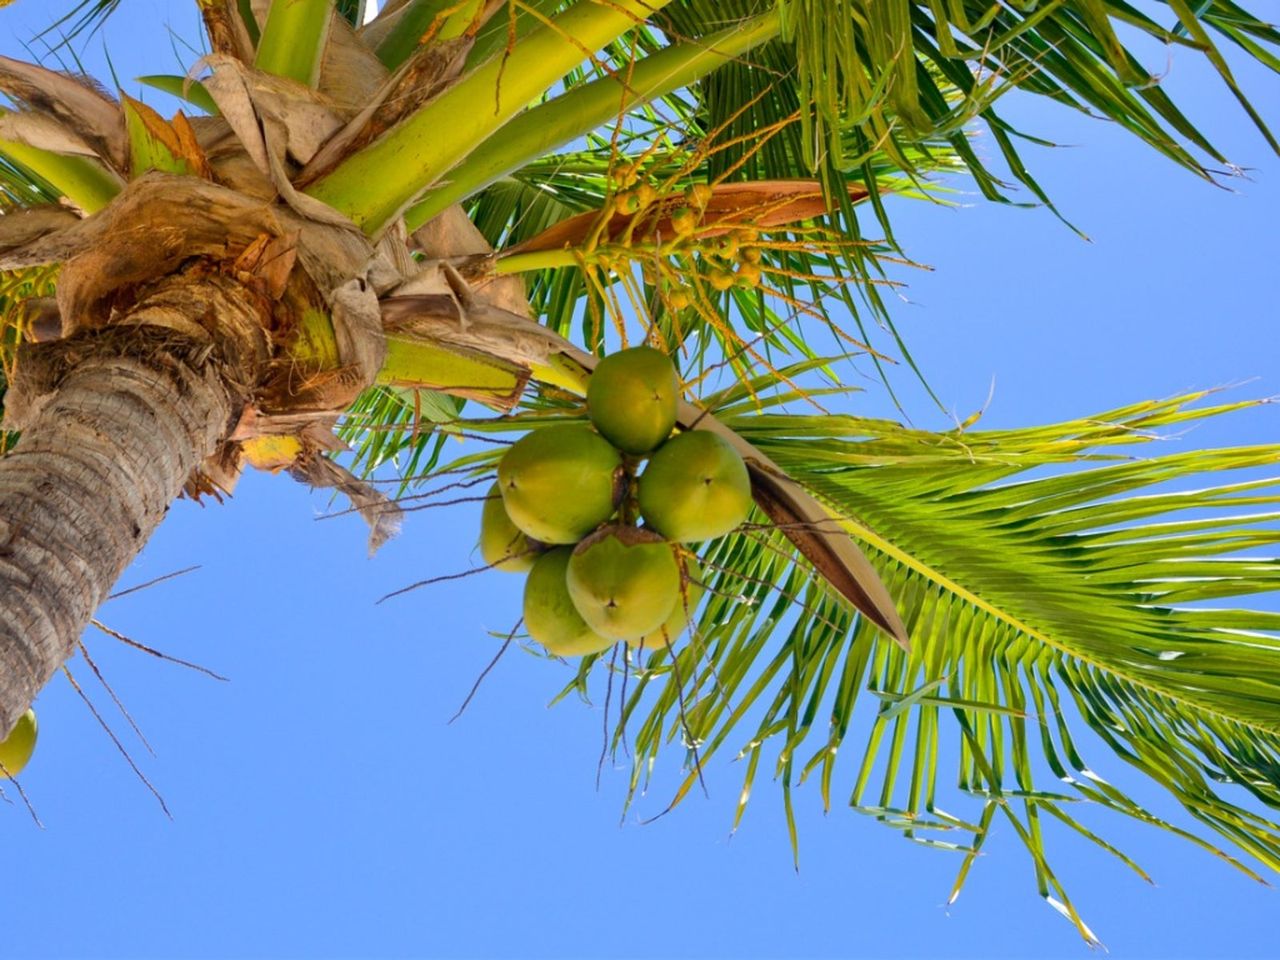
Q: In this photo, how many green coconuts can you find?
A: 8